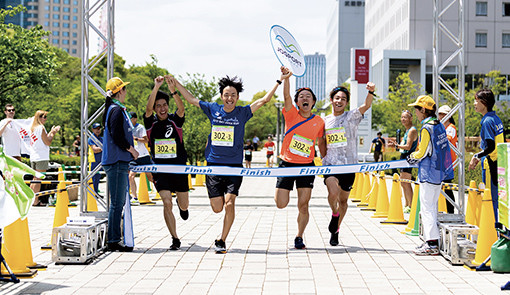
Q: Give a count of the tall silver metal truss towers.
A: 2